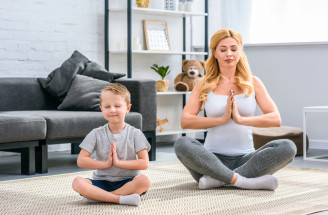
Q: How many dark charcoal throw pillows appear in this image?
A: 3